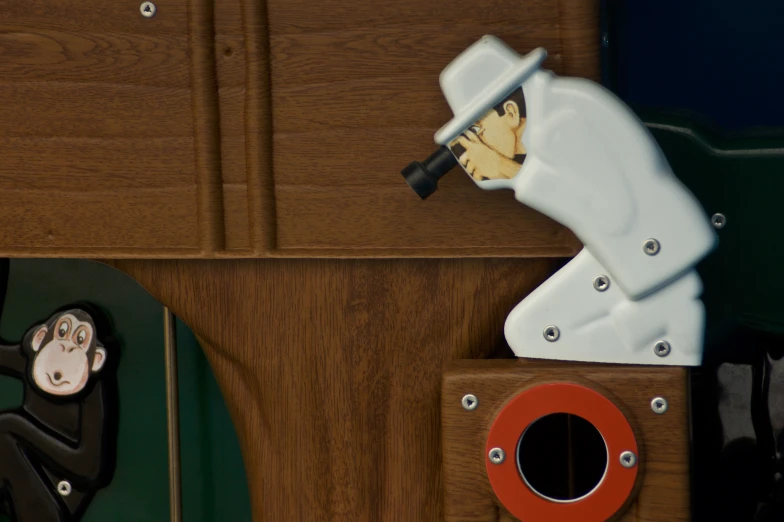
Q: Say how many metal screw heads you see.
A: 11